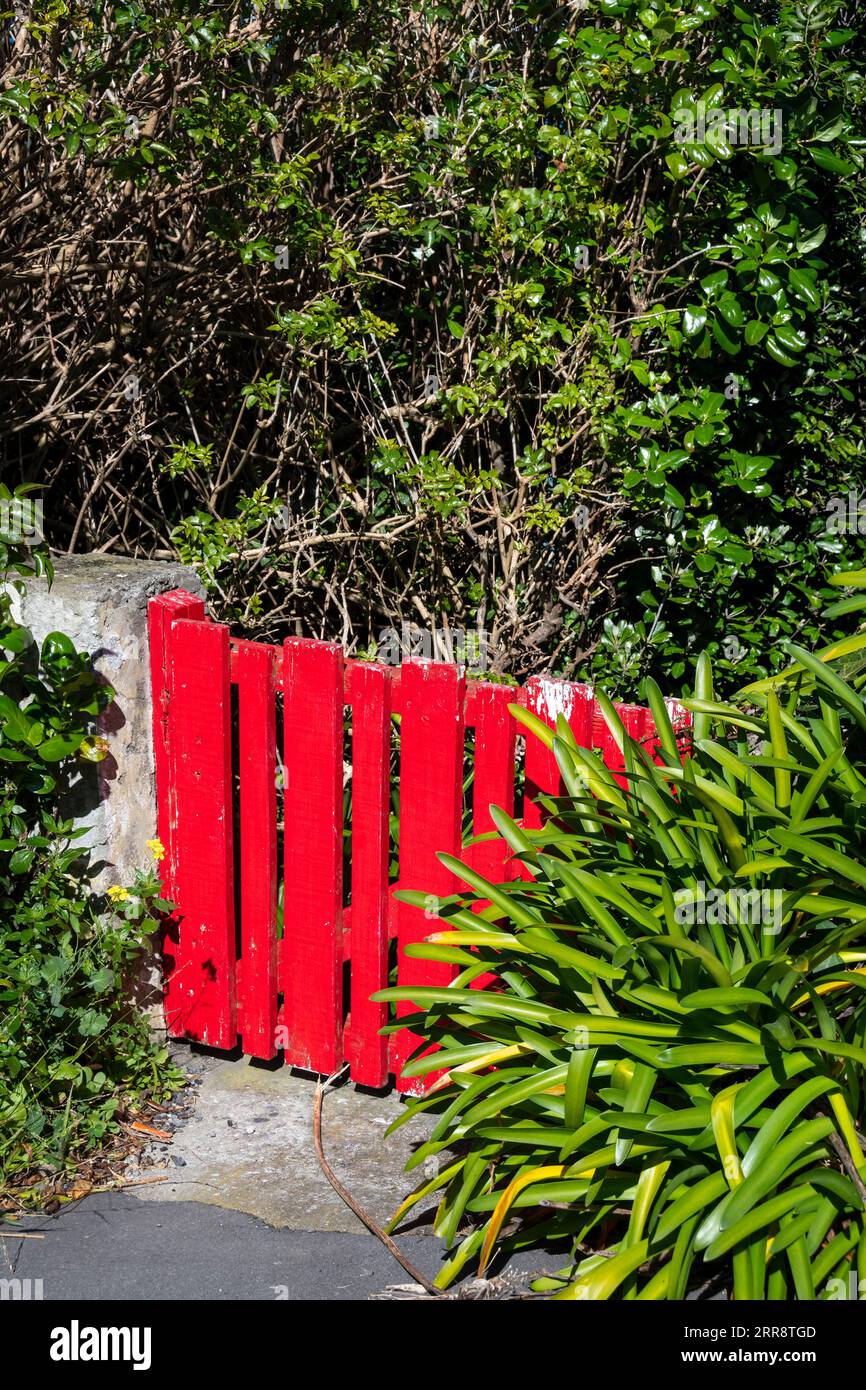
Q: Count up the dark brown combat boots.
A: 0